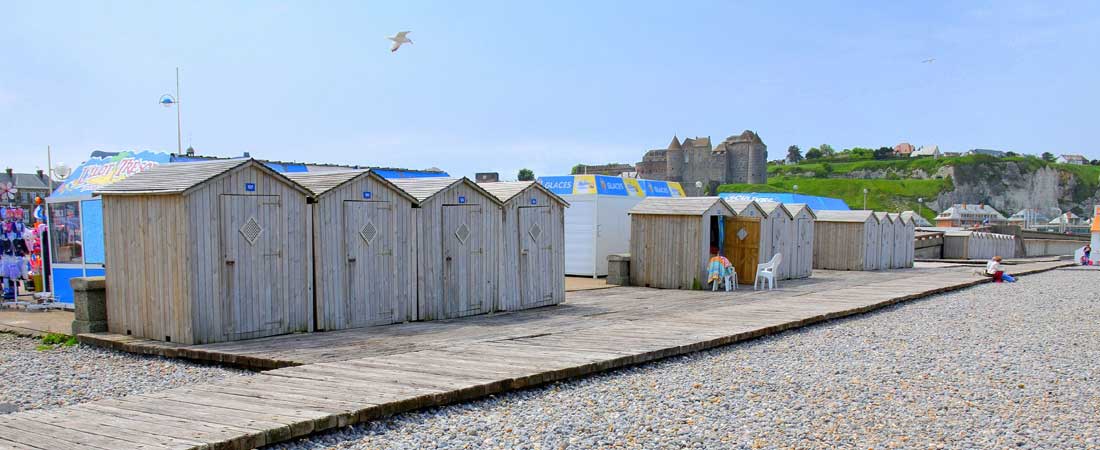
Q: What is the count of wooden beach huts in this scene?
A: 12